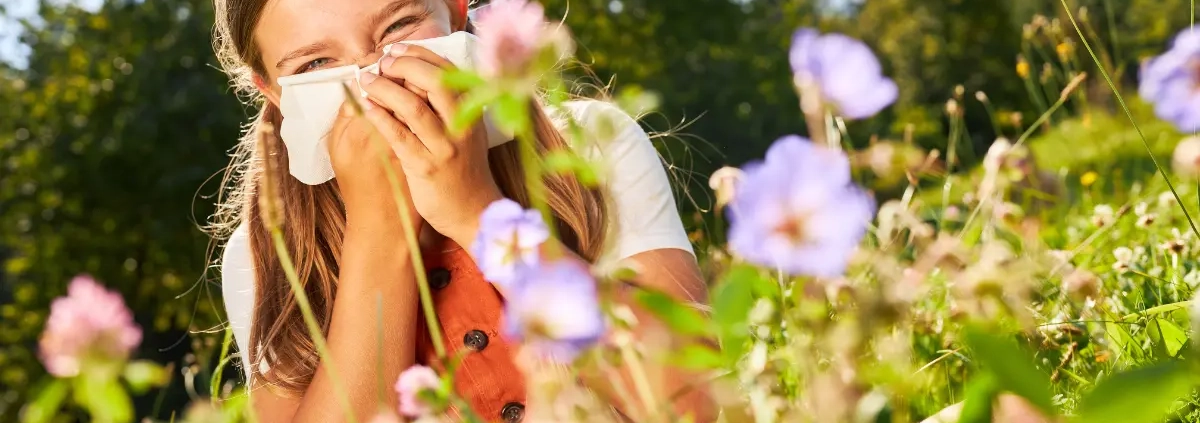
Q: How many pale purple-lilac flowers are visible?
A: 5